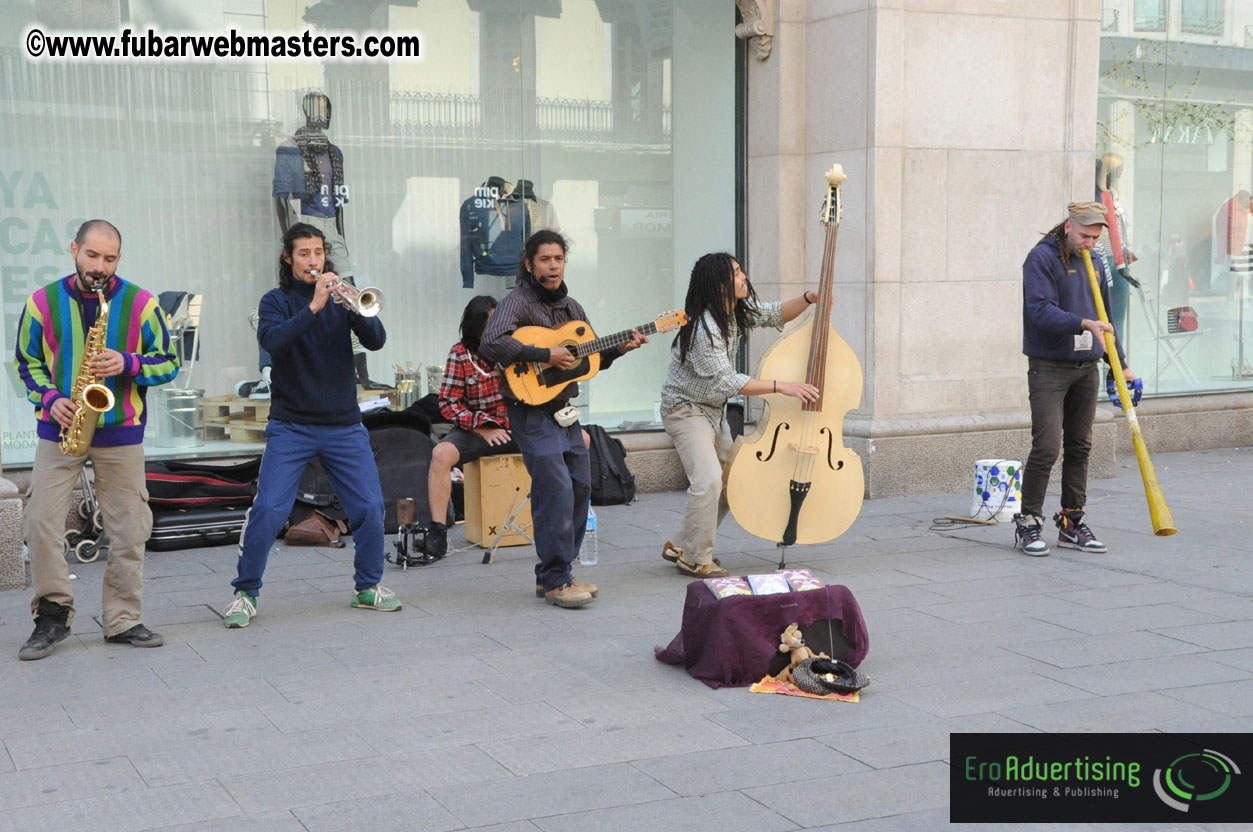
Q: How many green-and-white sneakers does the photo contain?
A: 2